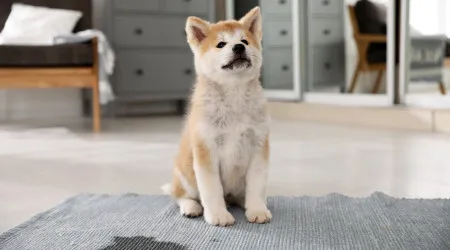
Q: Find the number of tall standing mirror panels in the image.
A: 3